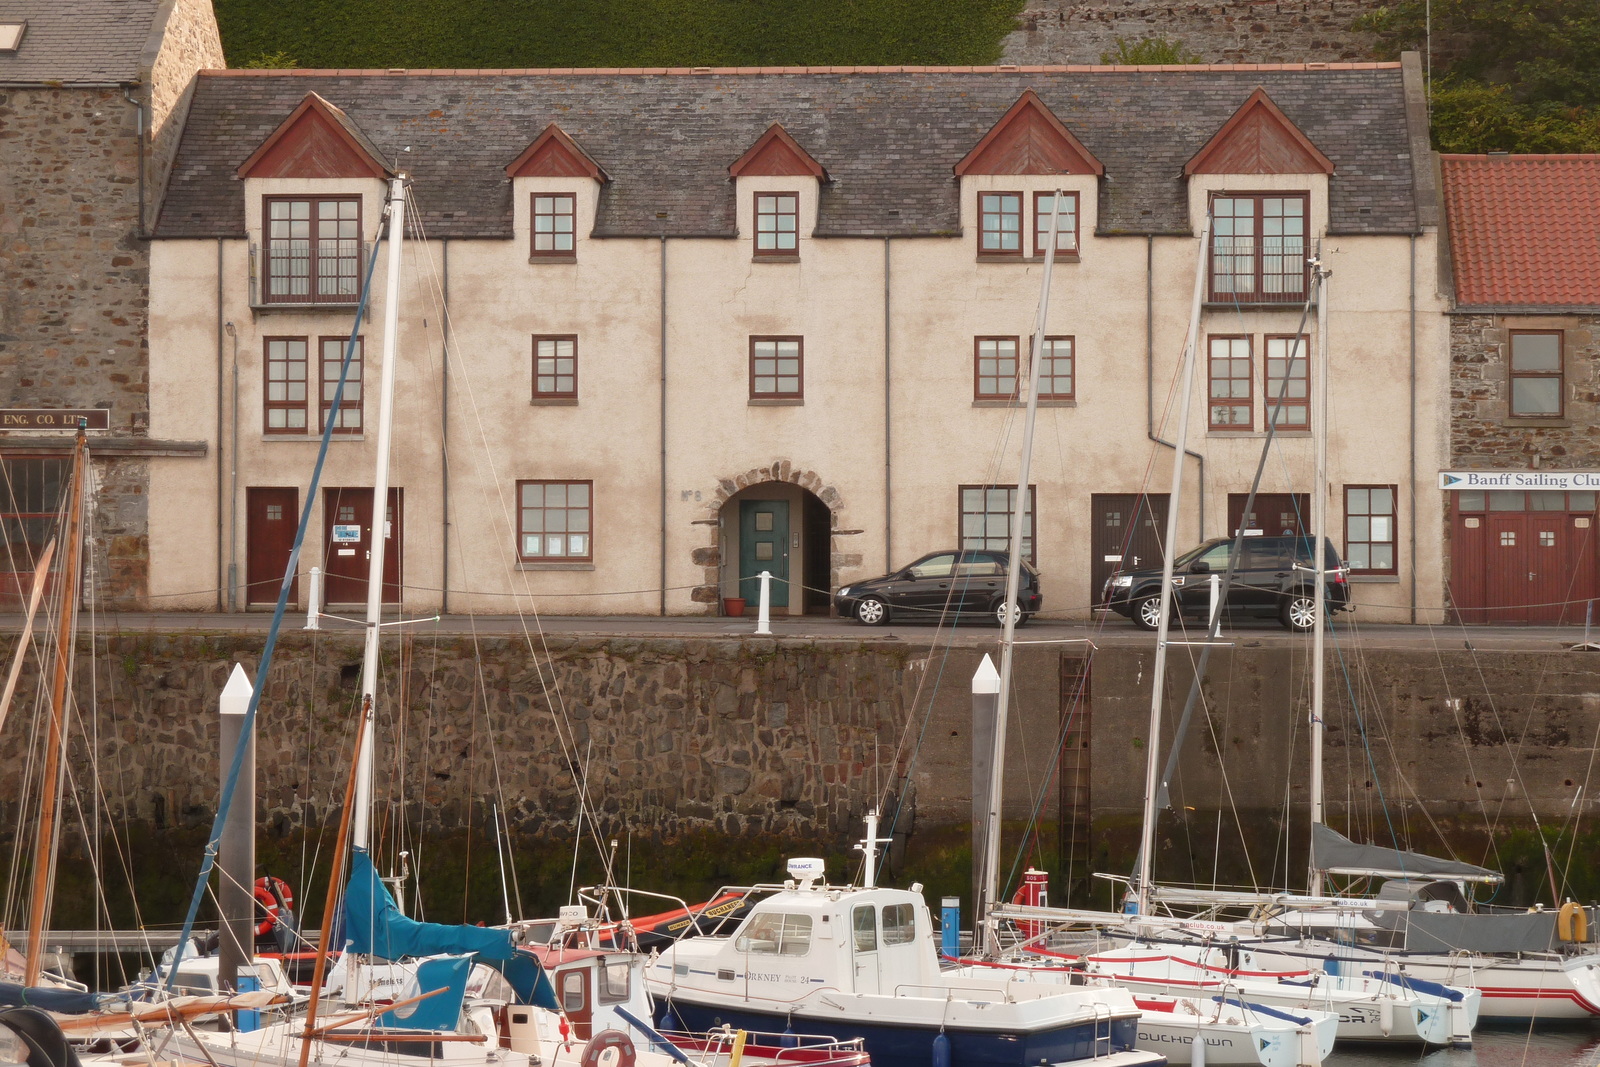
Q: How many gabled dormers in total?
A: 5